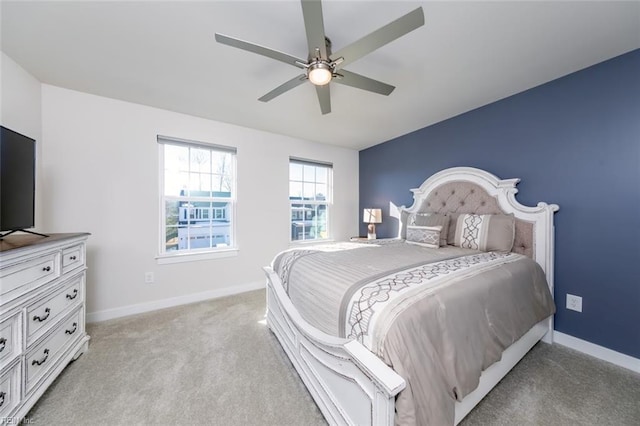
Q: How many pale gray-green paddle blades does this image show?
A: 6